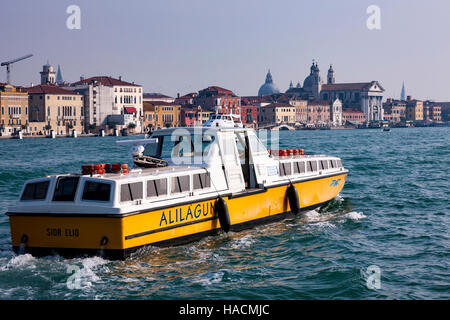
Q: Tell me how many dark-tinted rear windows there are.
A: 3